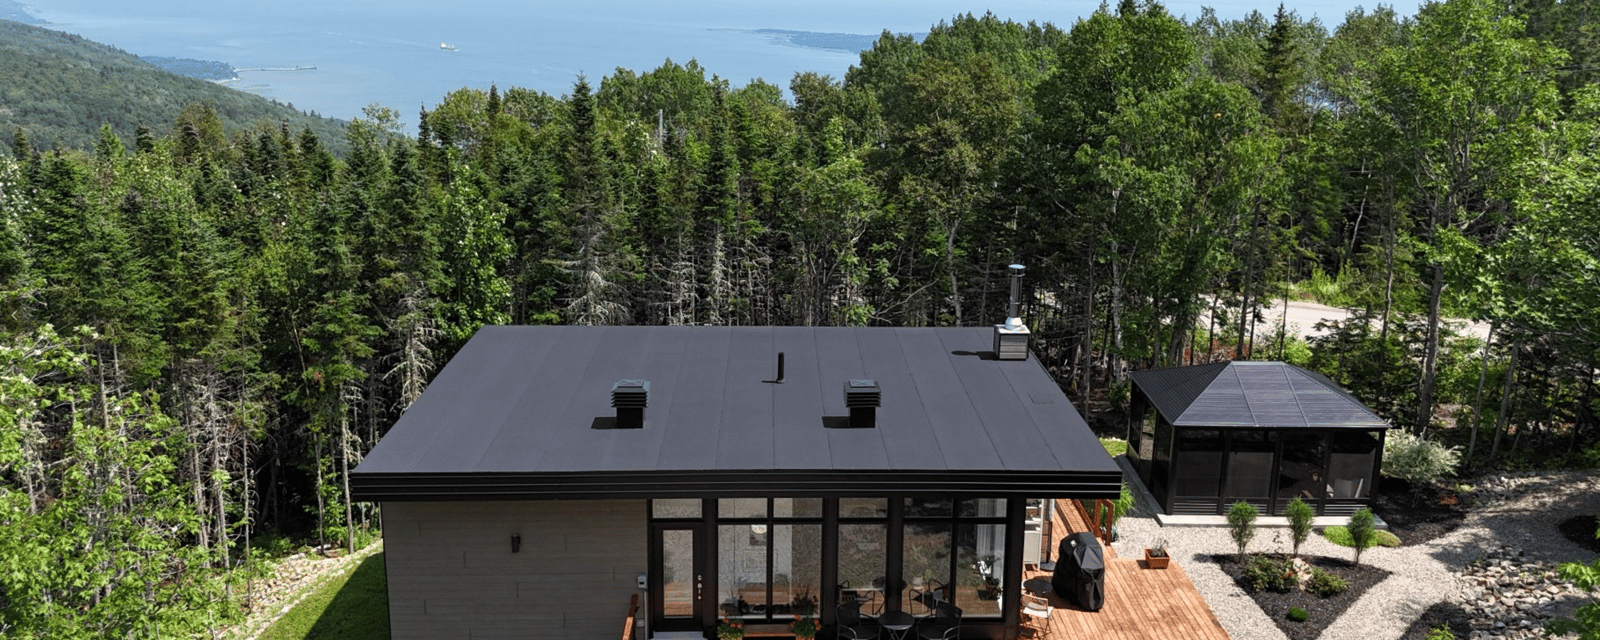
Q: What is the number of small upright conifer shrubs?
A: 3